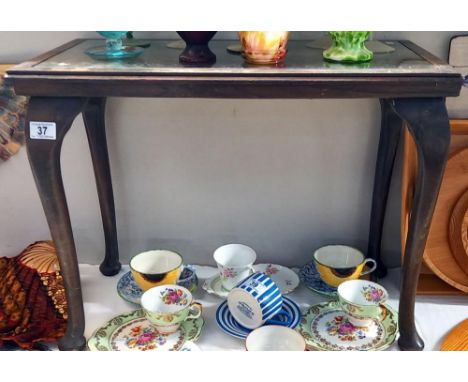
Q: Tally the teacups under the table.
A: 7